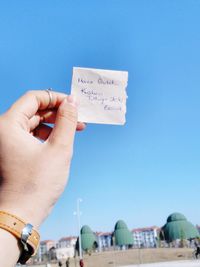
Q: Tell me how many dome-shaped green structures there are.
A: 3